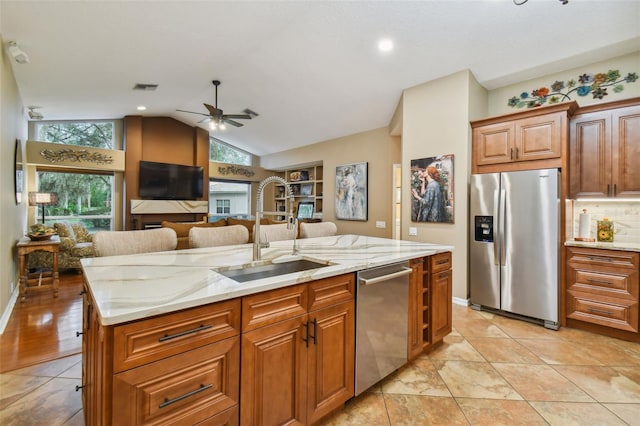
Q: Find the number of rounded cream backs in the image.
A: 4